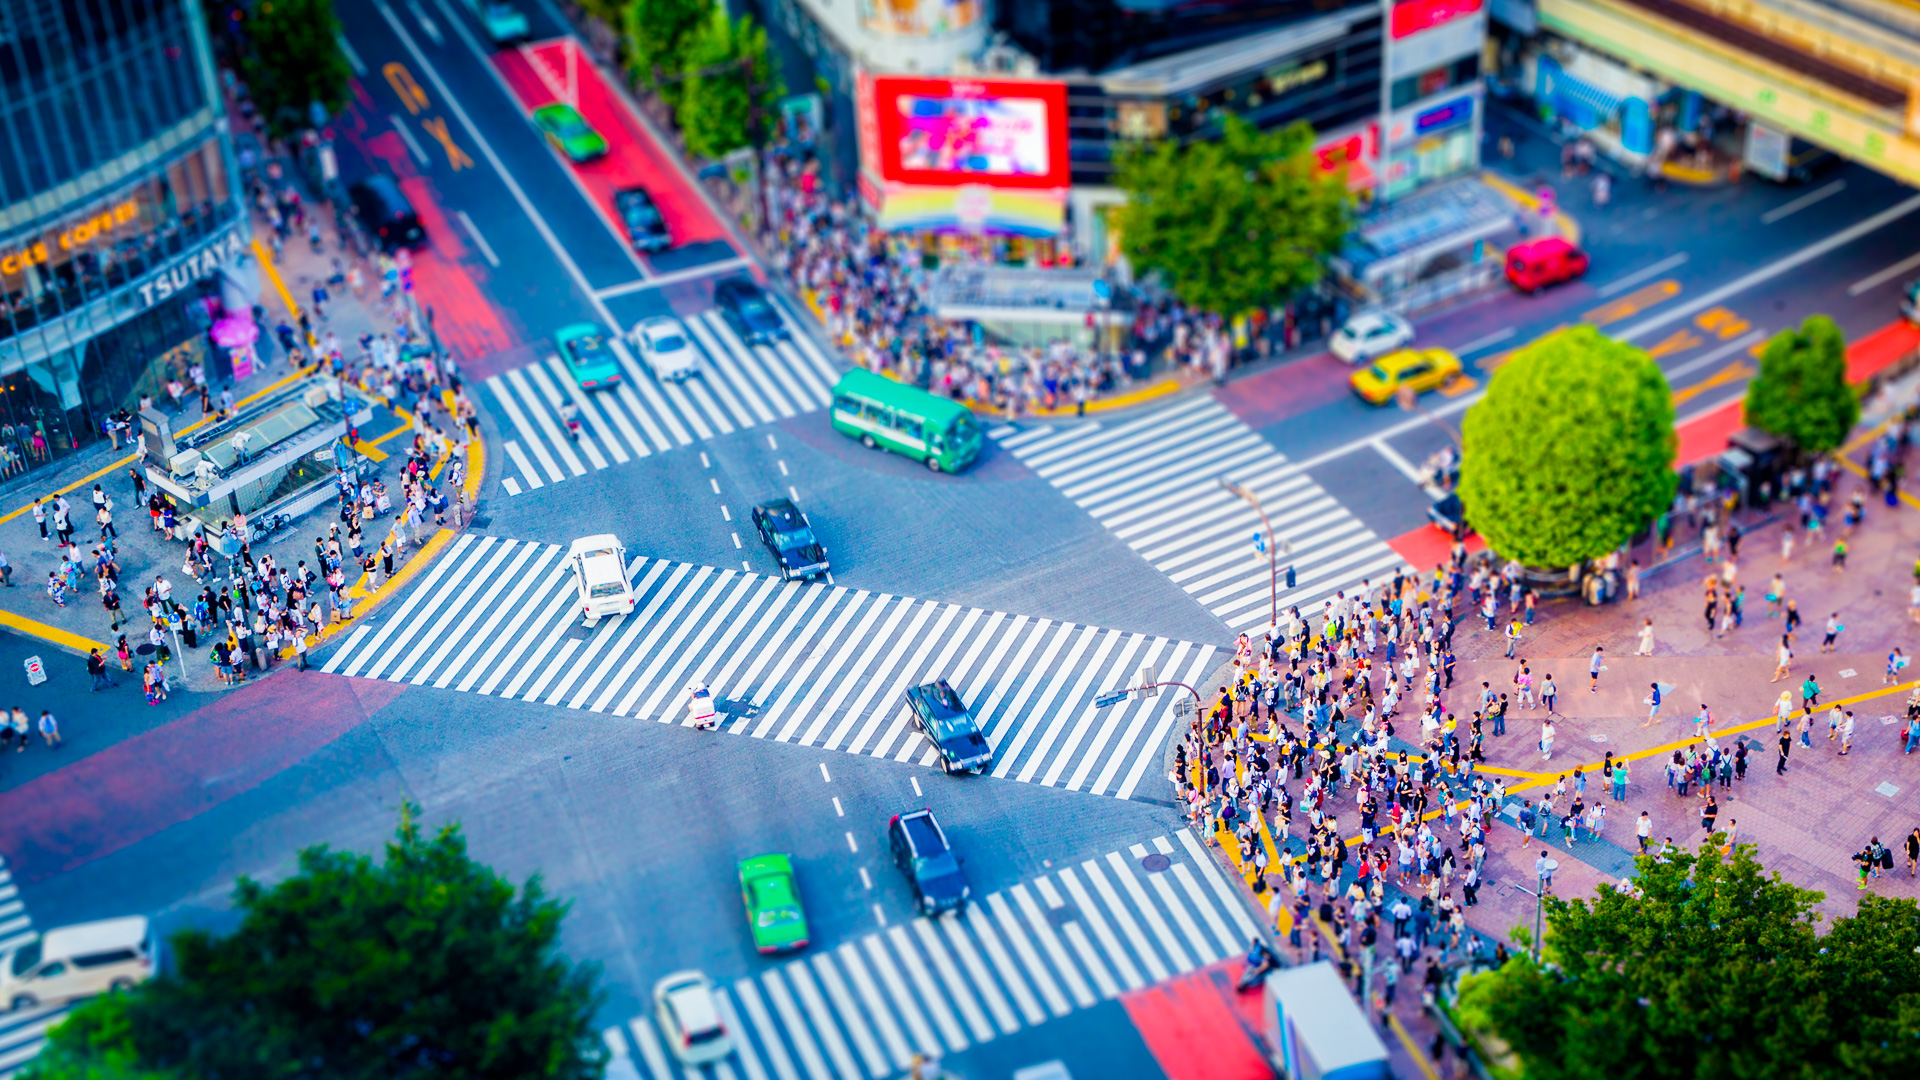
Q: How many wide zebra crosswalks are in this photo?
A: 5